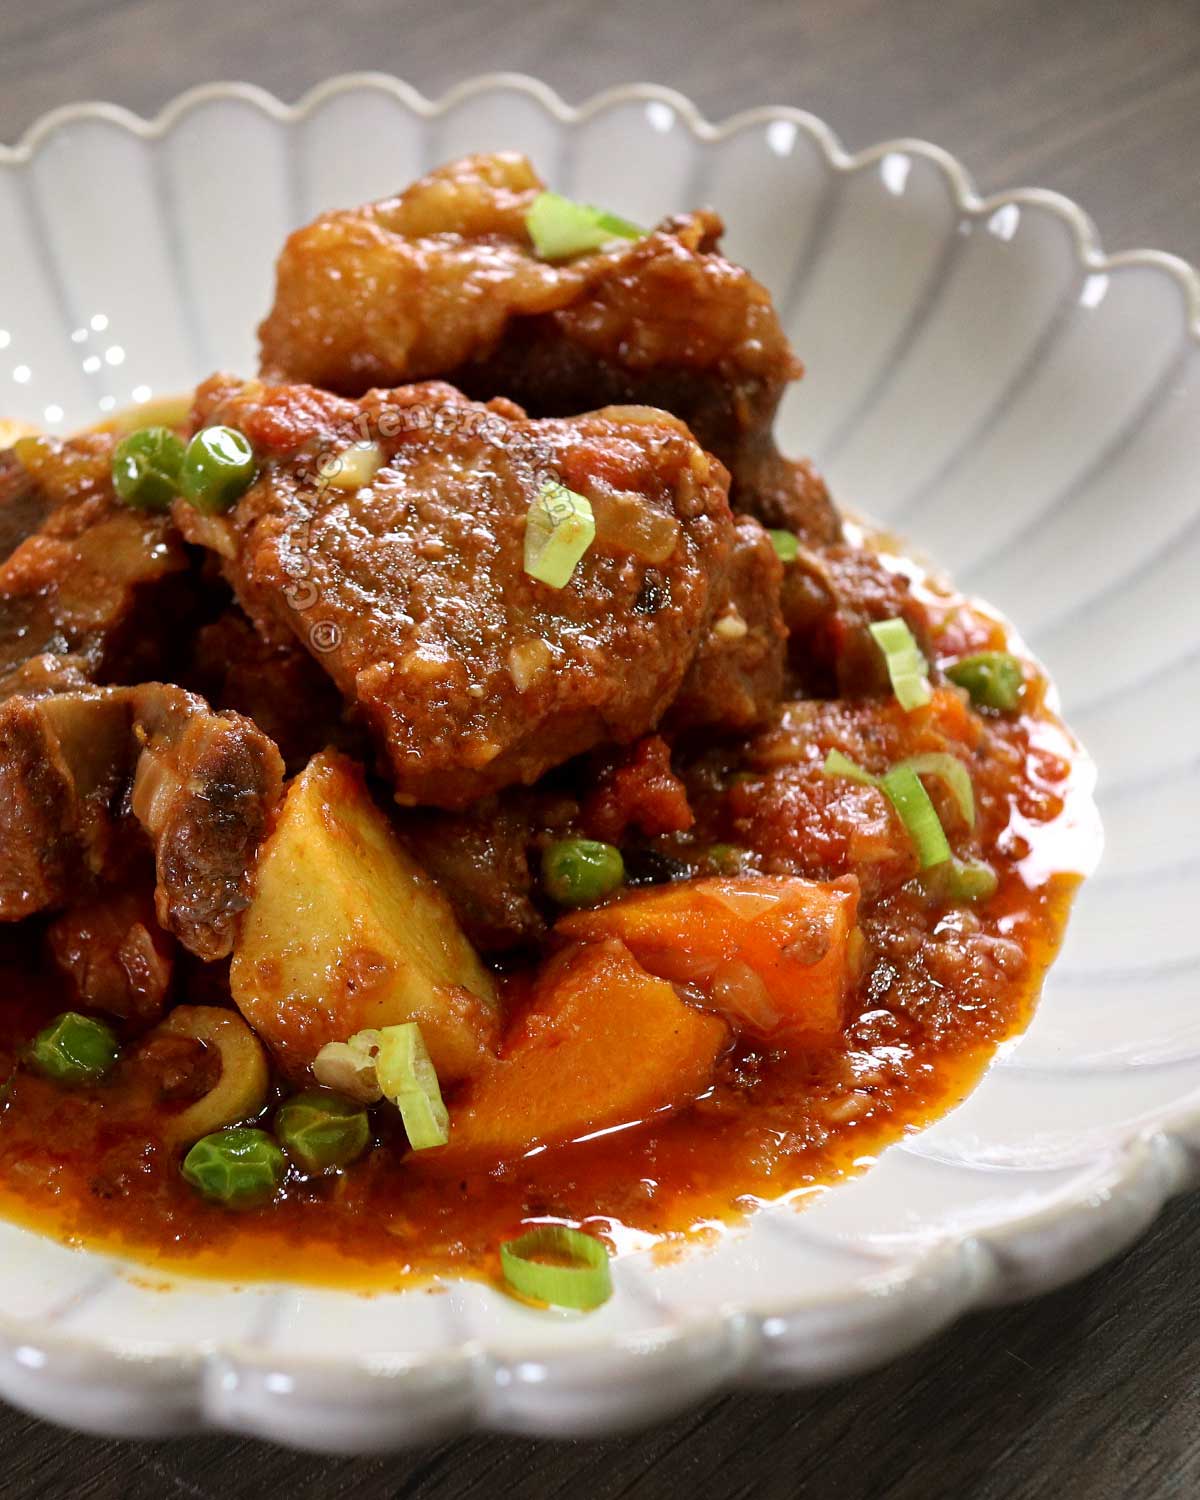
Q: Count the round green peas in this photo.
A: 7